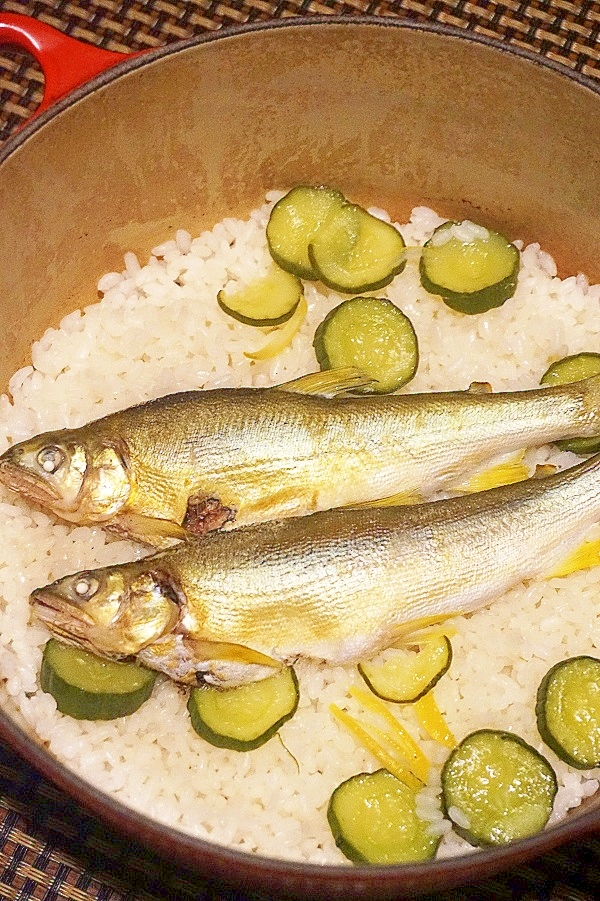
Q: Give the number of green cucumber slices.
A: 12